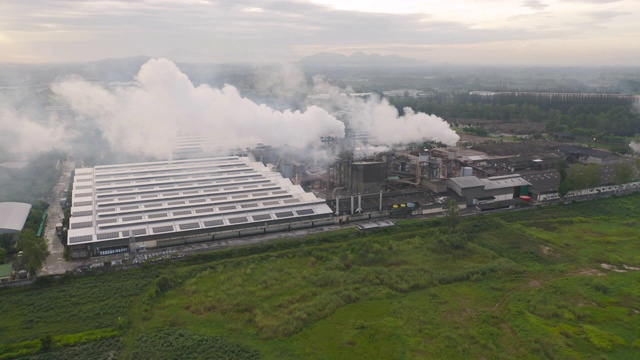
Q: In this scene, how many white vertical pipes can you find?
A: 4